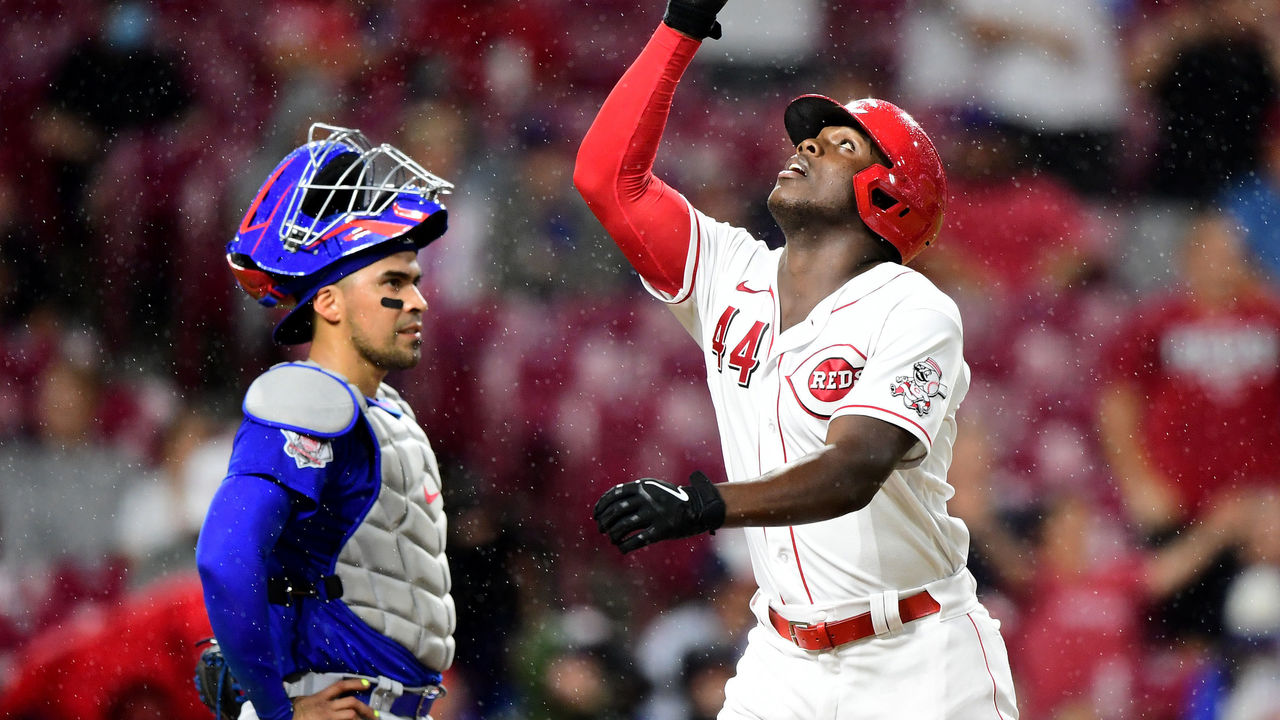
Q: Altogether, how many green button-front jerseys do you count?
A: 0